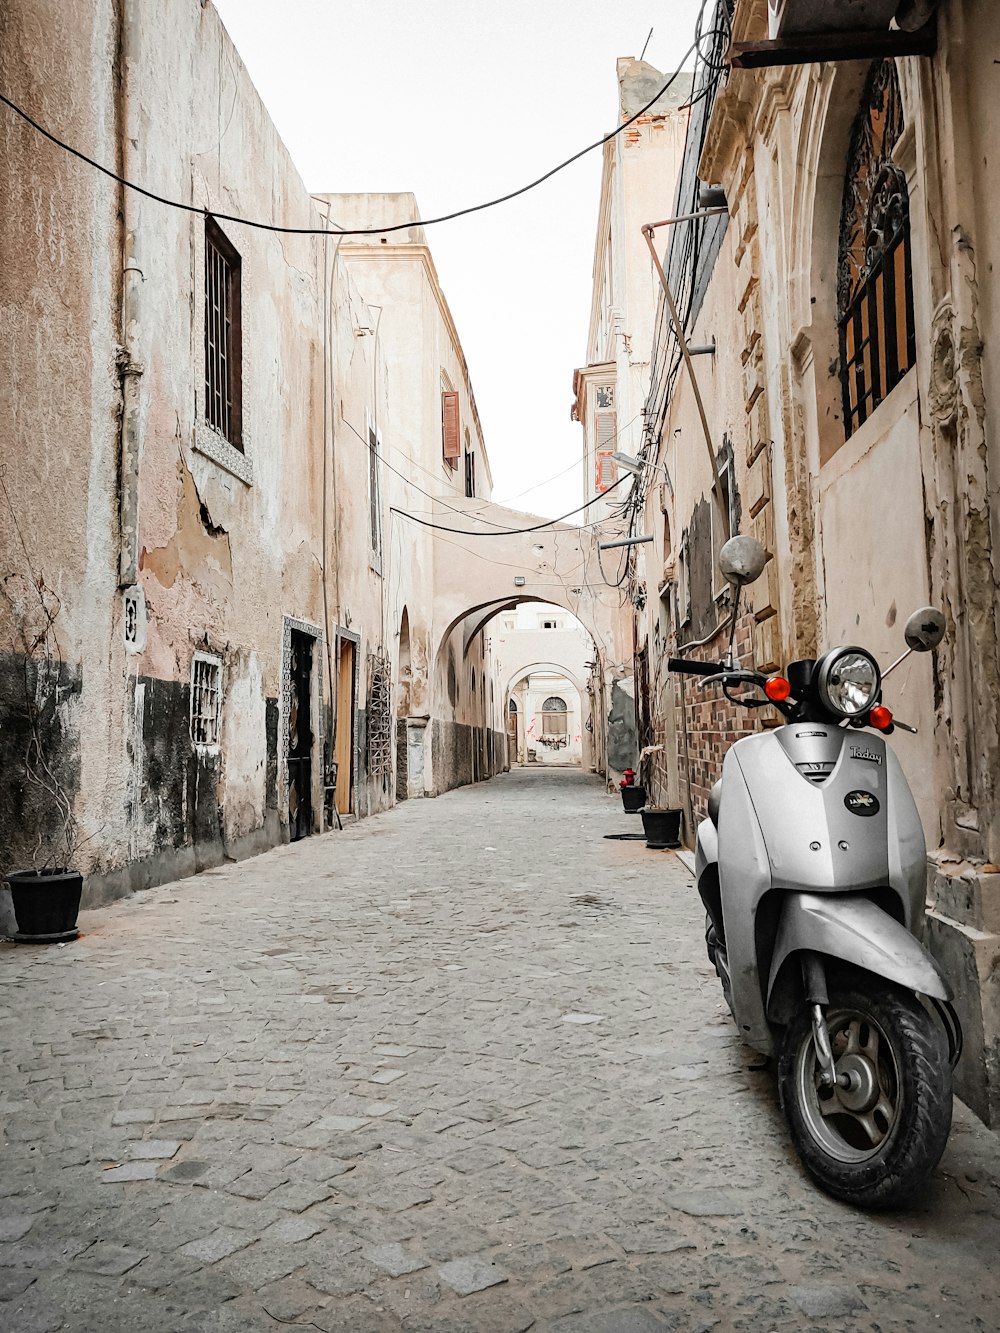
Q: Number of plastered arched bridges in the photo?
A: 2